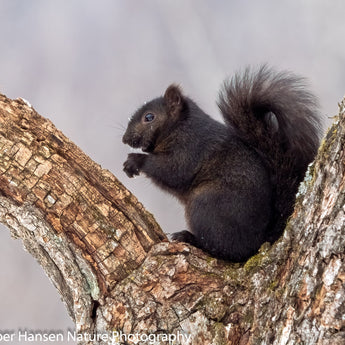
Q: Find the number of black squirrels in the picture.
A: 1